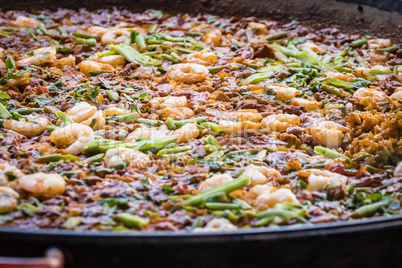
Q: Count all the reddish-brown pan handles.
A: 1